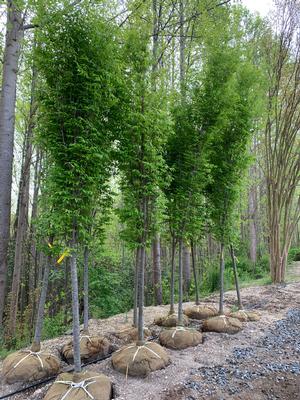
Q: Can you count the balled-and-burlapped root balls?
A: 10